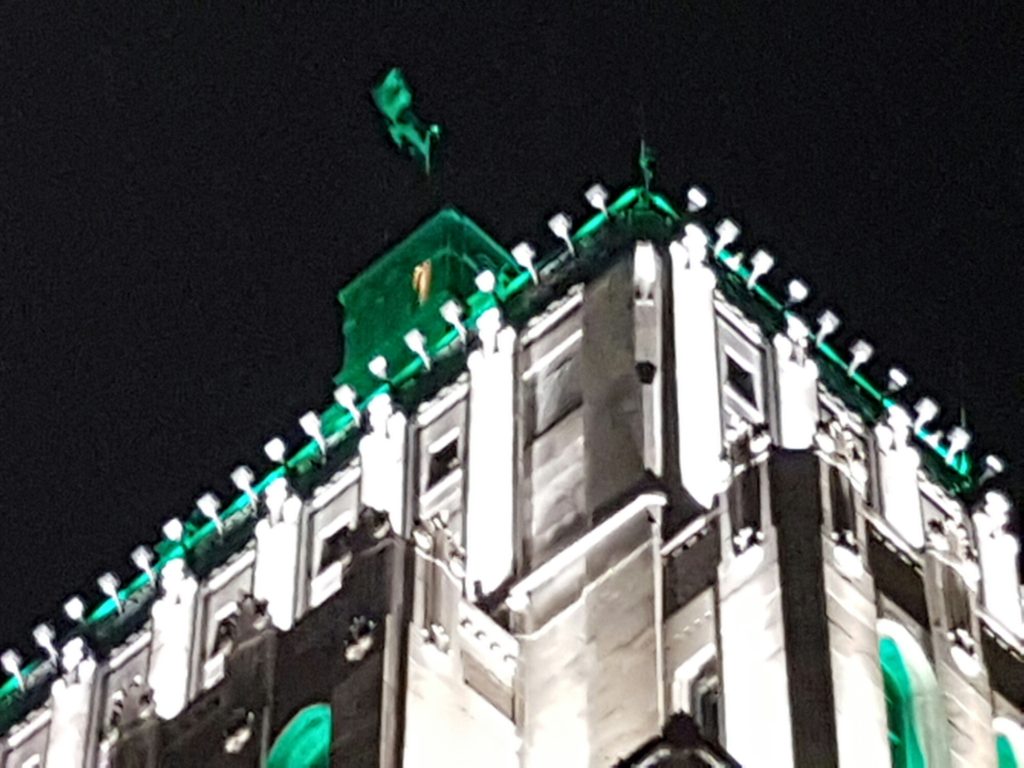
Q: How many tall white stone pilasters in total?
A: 9